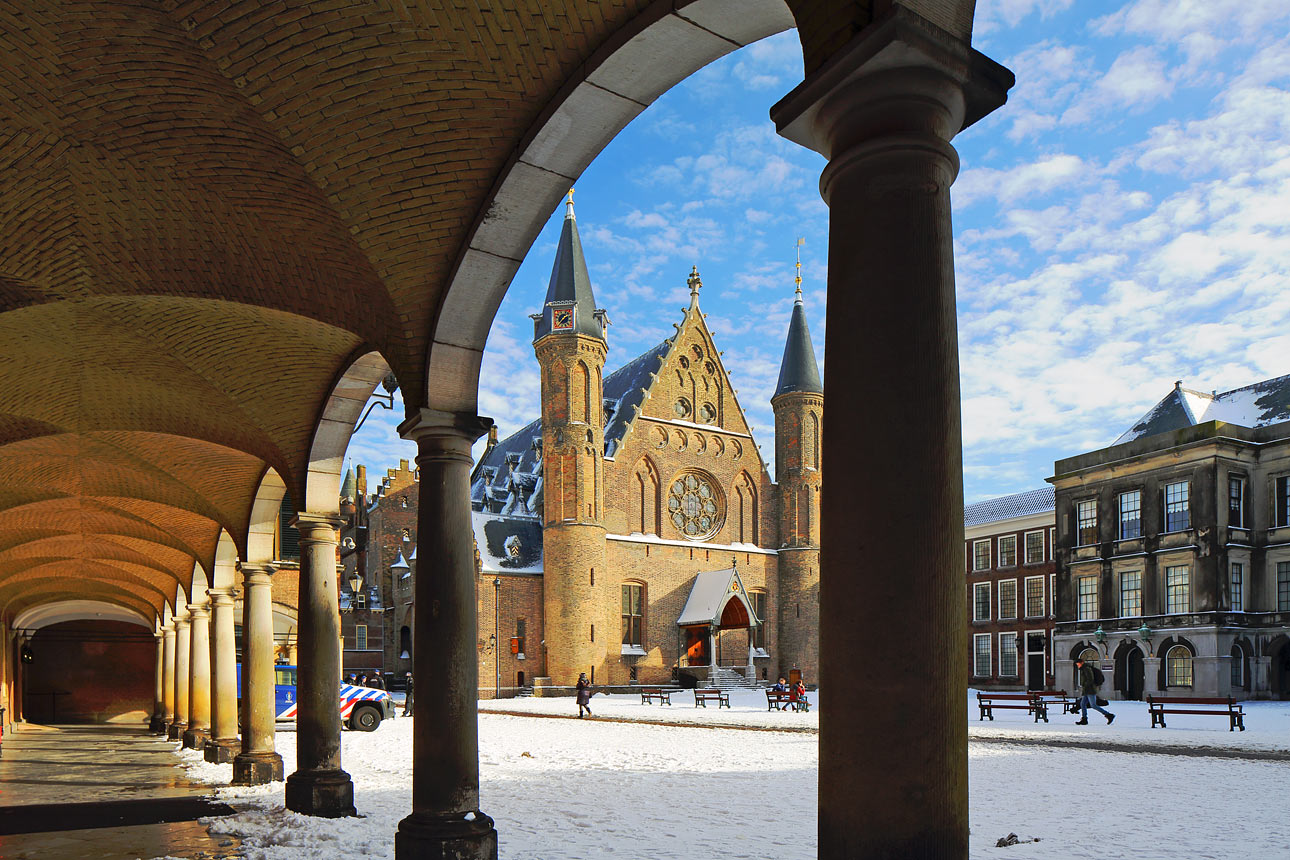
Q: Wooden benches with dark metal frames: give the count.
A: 6